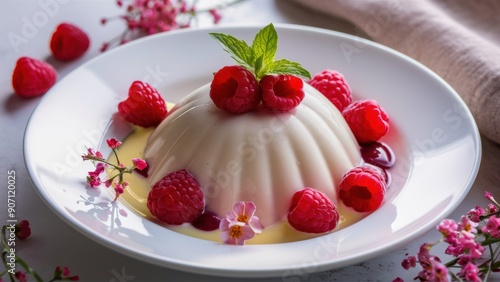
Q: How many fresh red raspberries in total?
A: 10